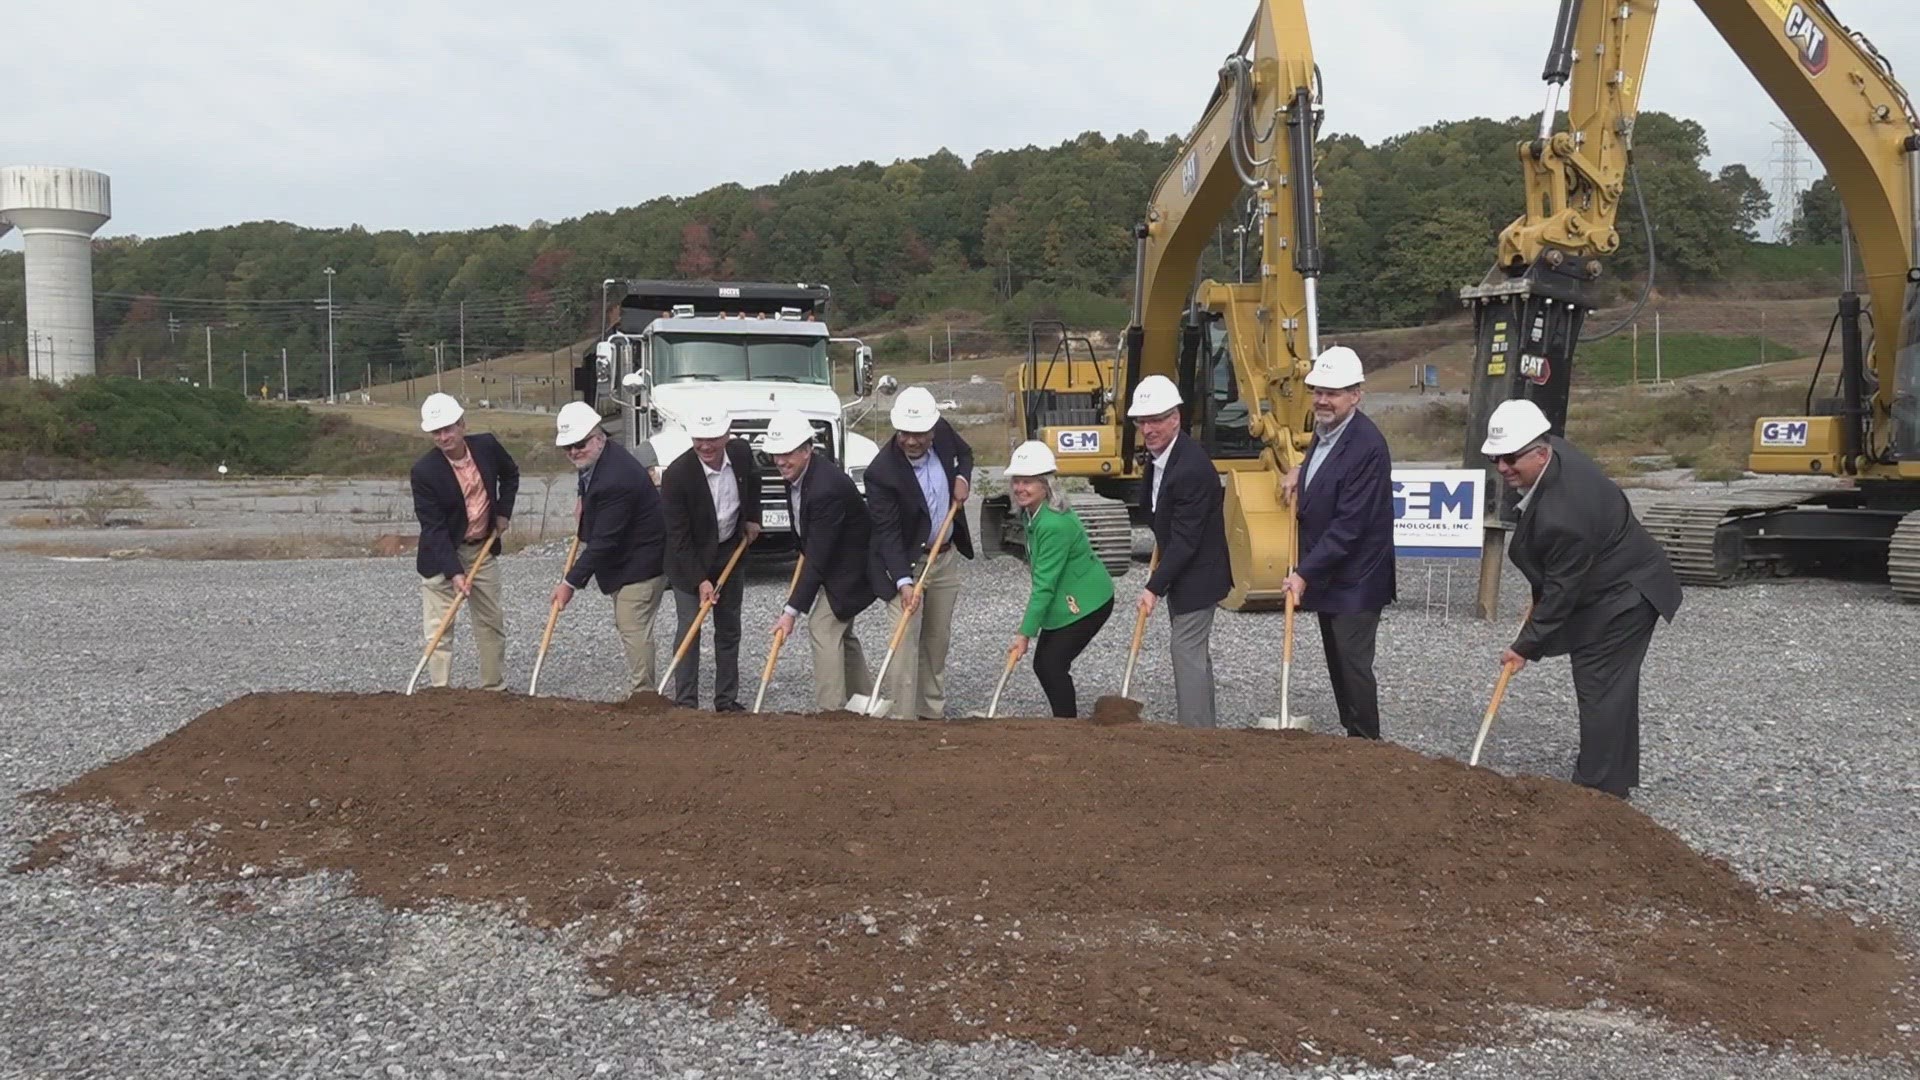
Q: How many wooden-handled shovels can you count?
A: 9